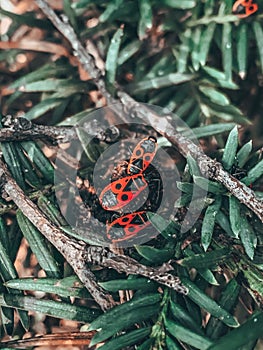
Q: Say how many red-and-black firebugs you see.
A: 4